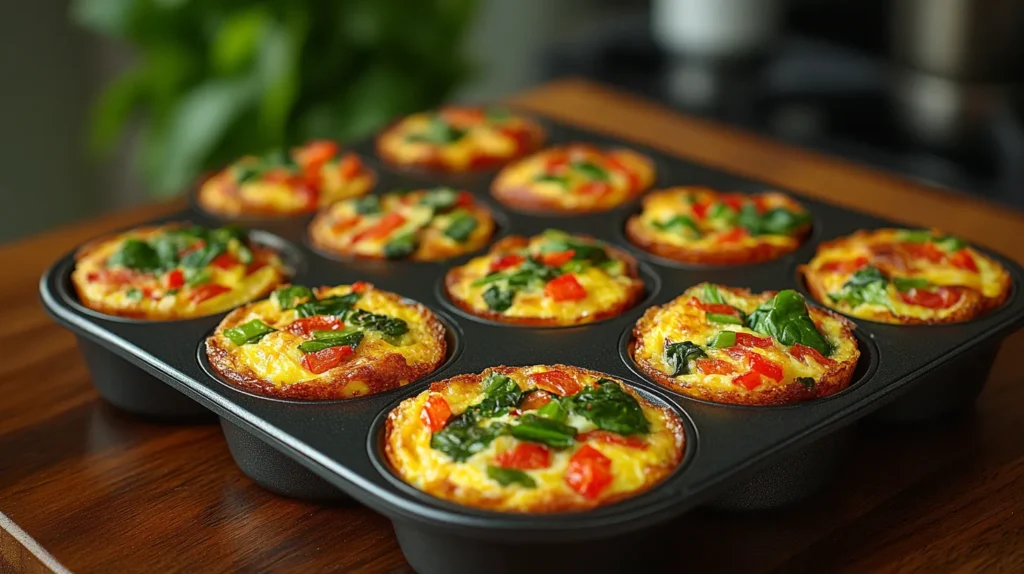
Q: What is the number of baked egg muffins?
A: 11